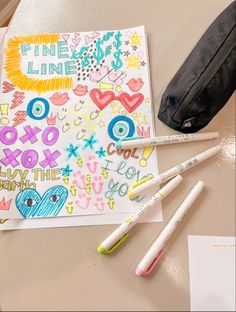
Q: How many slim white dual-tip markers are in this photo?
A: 4